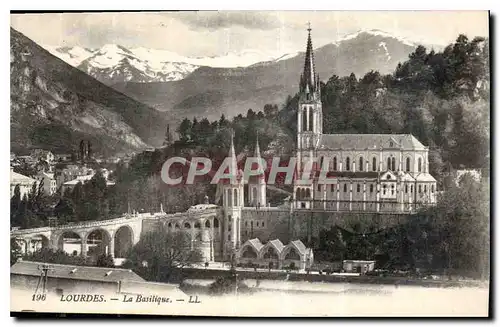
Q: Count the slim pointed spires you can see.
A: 3